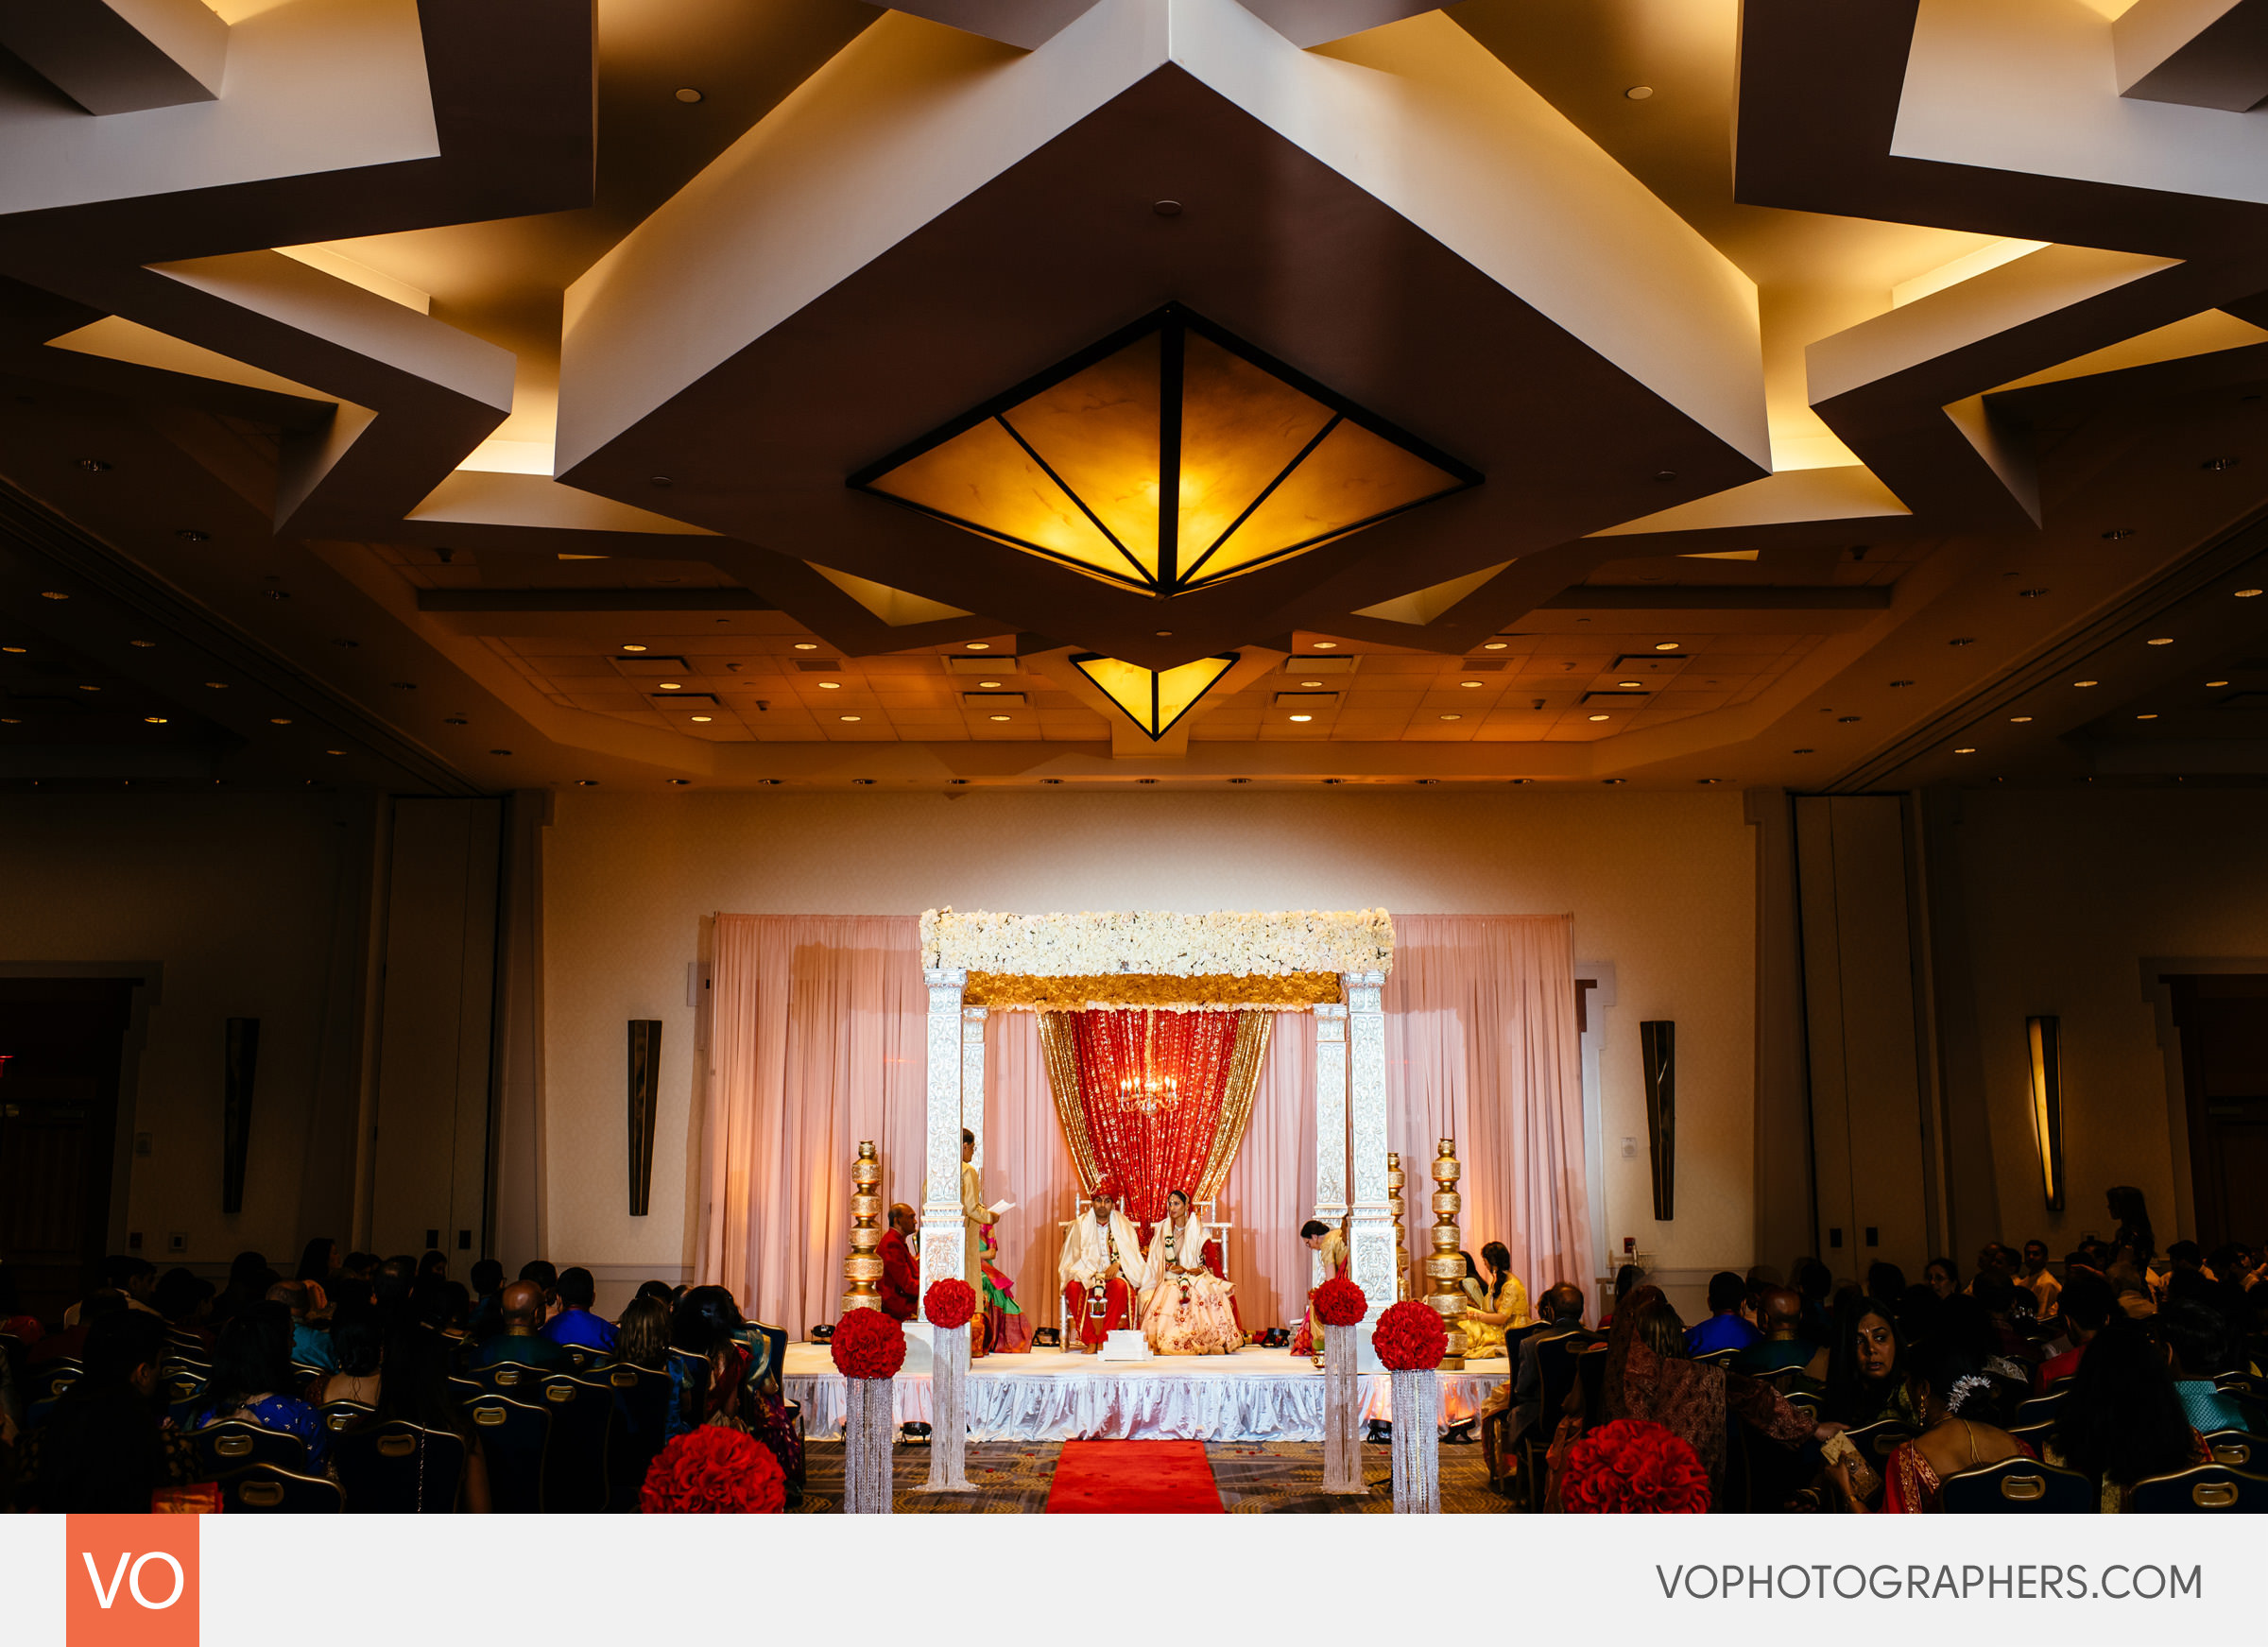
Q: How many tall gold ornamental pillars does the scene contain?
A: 3